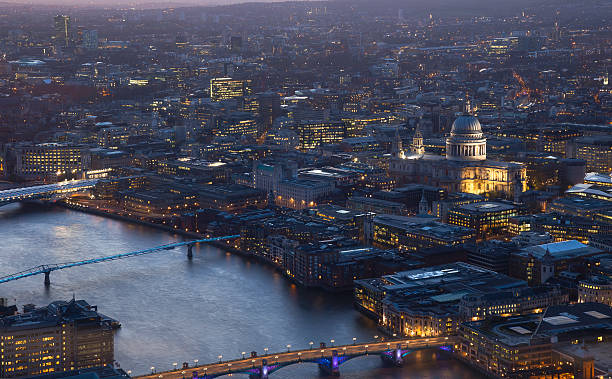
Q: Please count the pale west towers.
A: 2